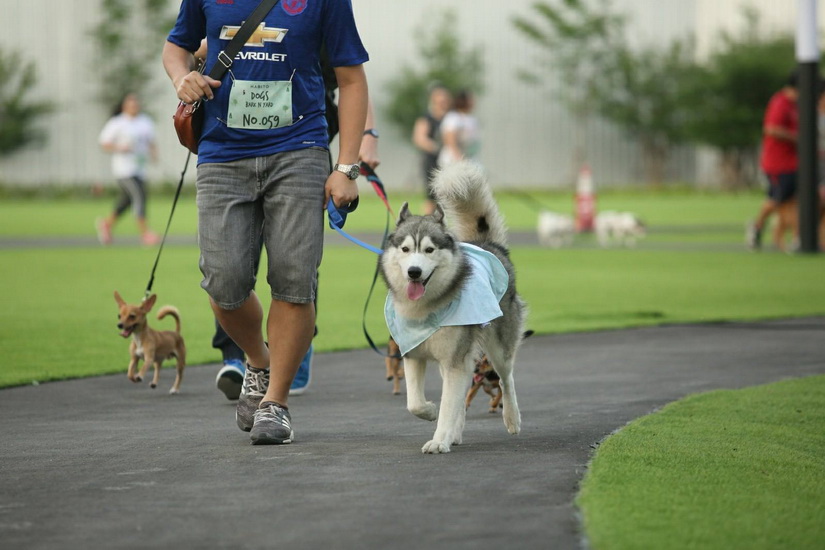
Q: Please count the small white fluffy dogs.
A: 2